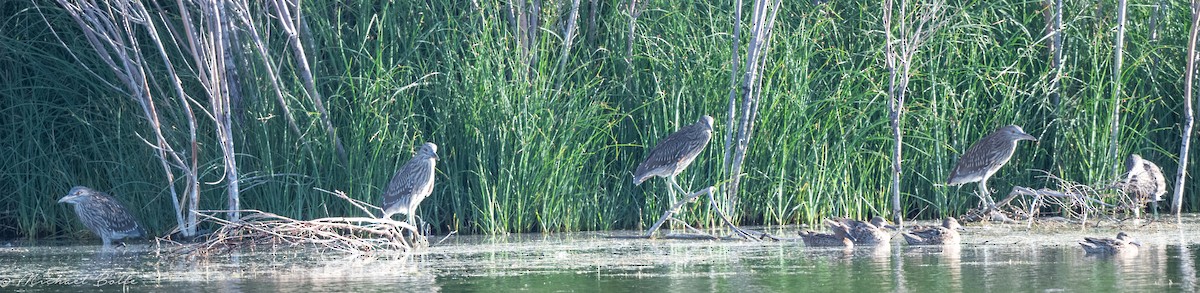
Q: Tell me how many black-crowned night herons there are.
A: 5